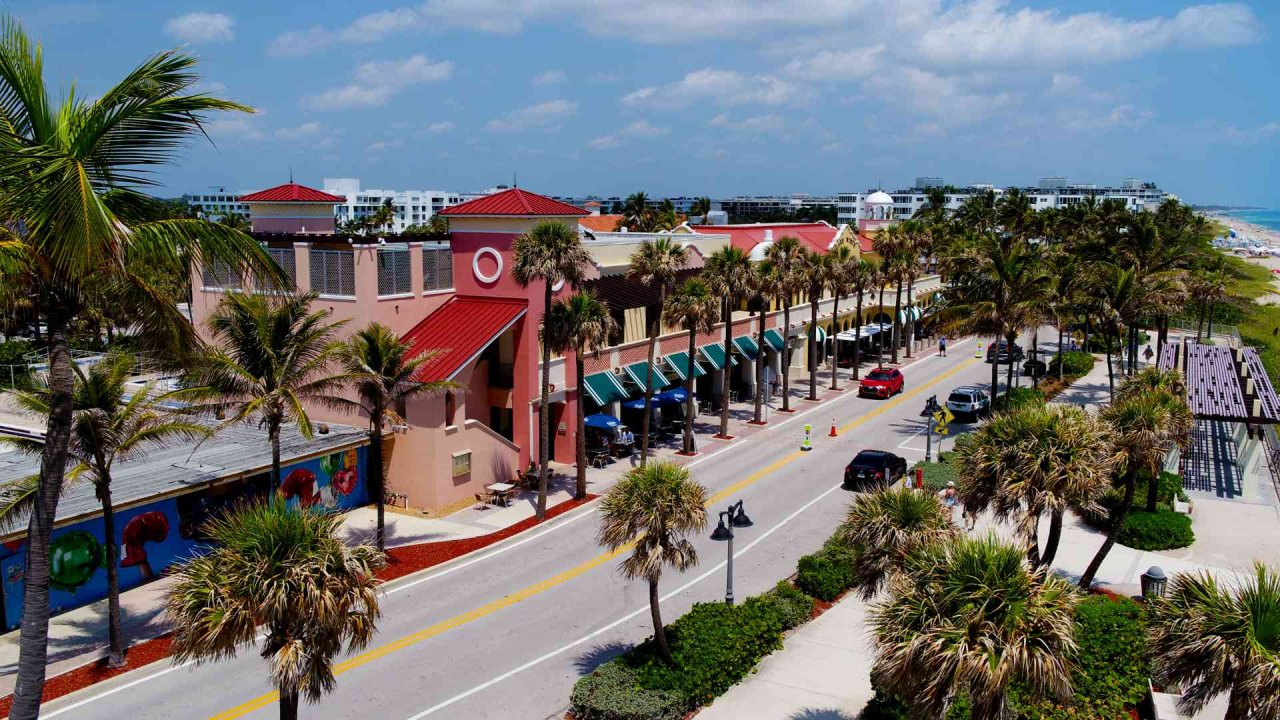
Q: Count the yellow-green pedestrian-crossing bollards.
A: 2